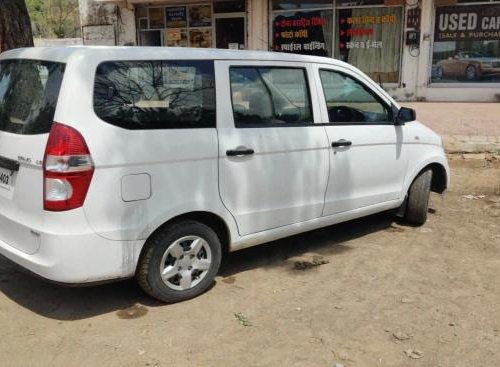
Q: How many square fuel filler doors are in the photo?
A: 1